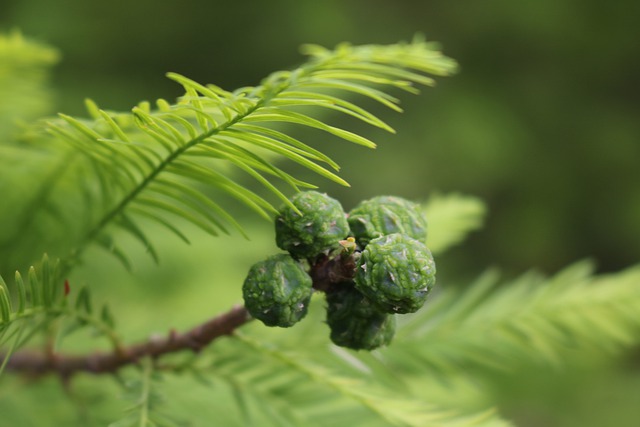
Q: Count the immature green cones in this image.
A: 5